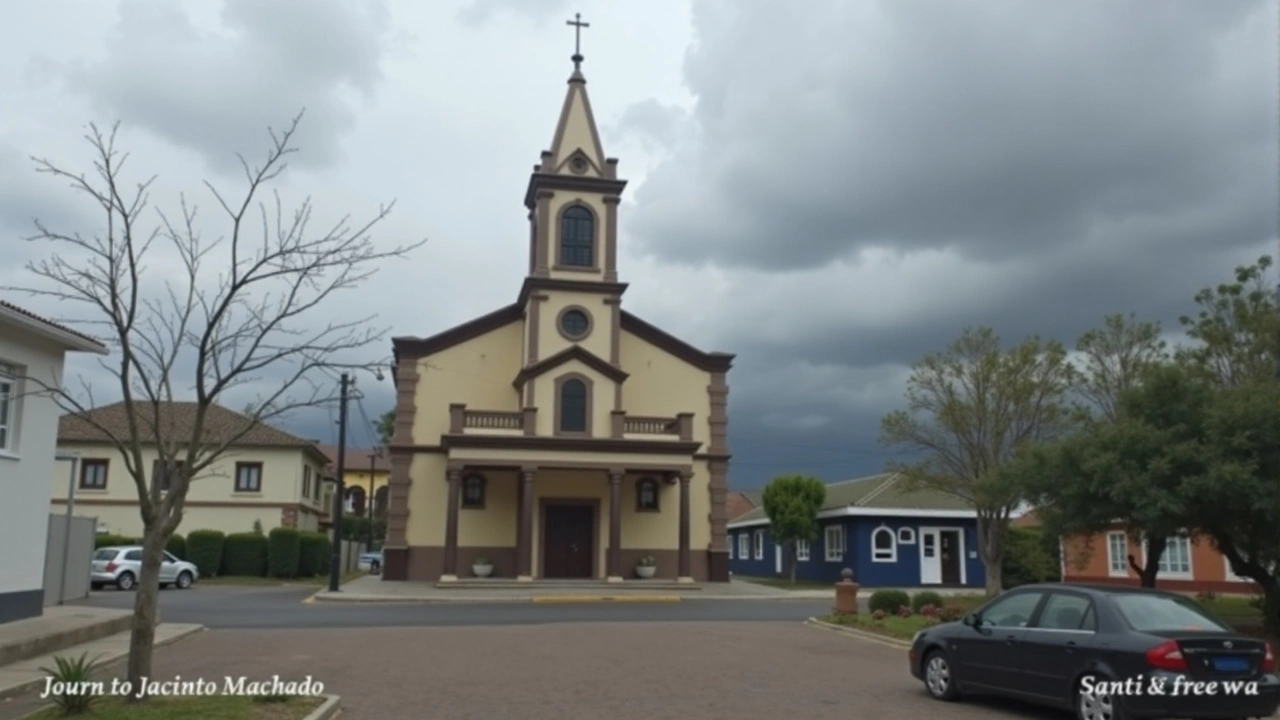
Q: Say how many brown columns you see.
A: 4